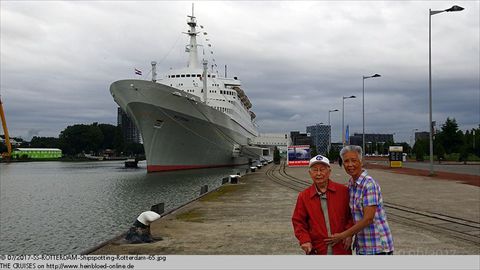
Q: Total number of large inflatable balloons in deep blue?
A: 0